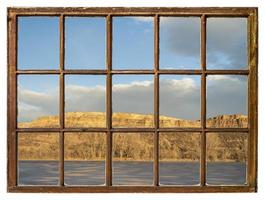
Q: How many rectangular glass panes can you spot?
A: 15